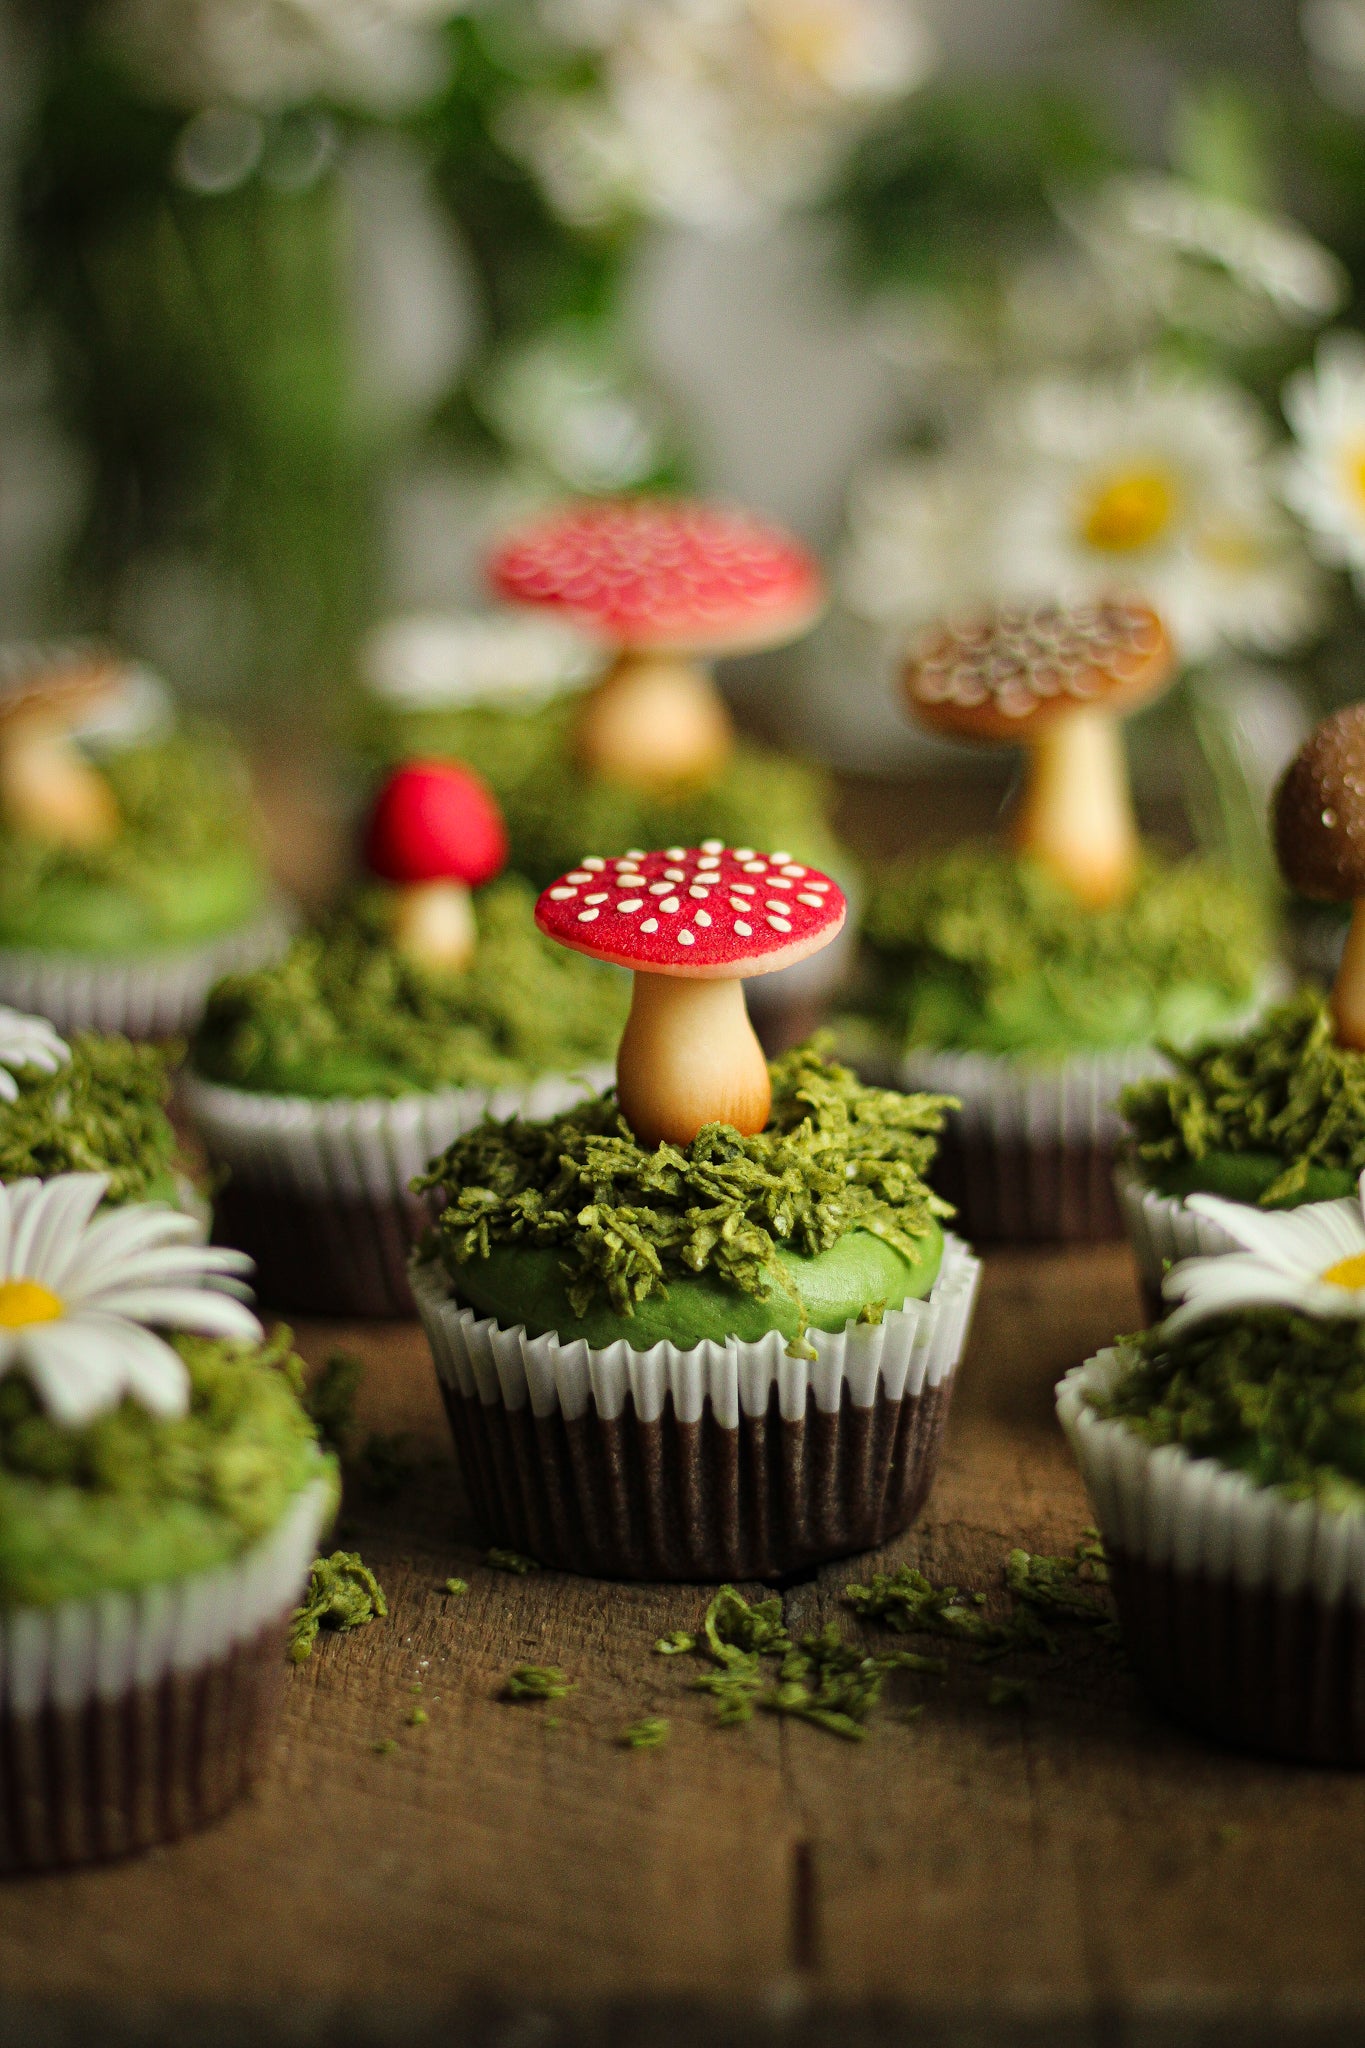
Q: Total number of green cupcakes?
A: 9